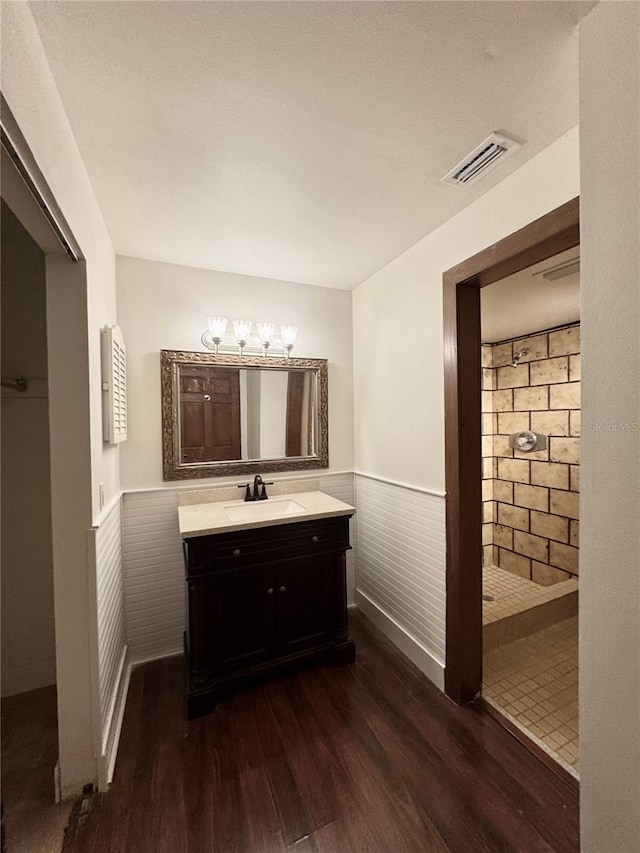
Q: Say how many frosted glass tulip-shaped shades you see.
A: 4